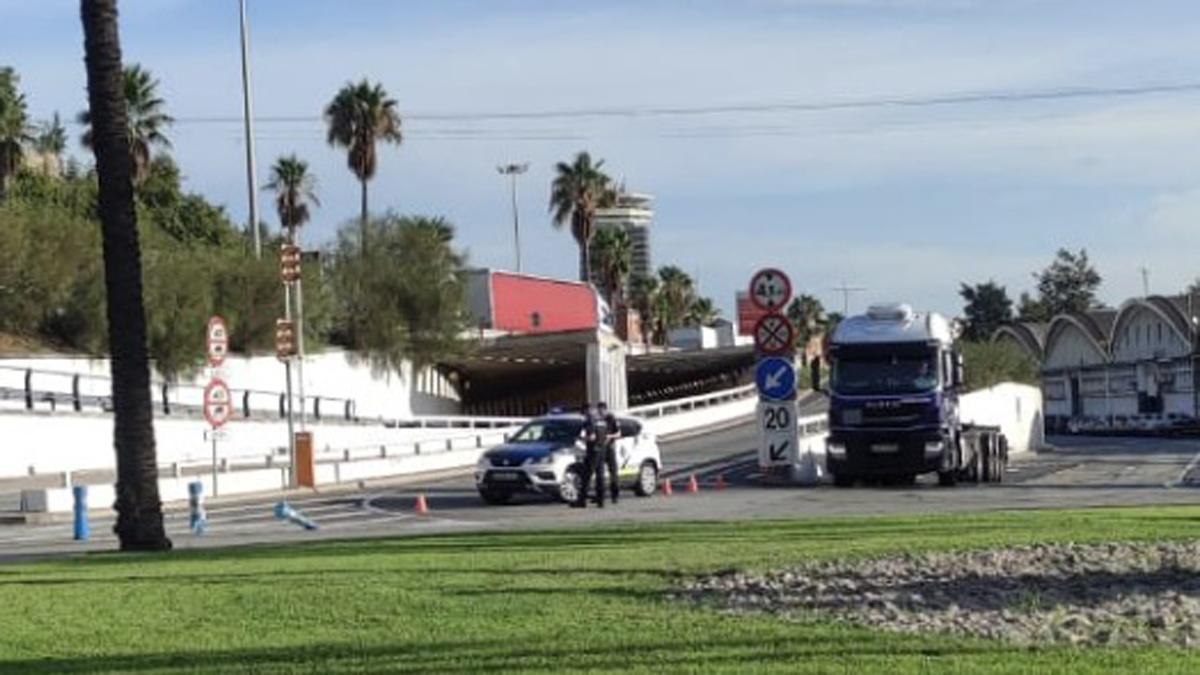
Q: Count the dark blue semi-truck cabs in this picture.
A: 1